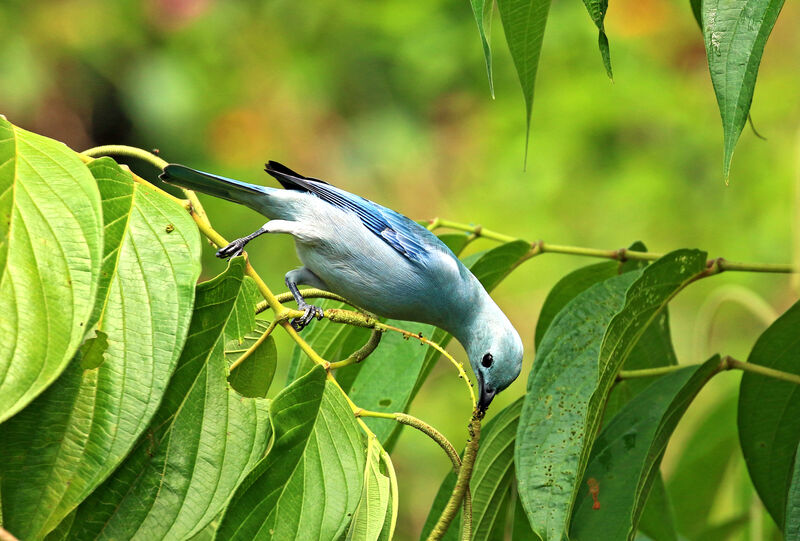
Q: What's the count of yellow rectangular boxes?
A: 0